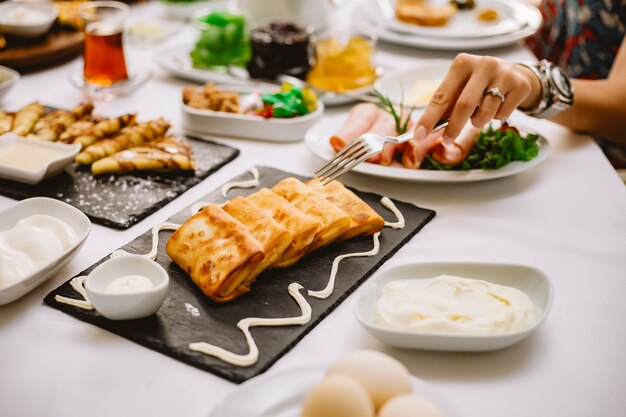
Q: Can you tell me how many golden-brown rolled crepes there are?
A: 5